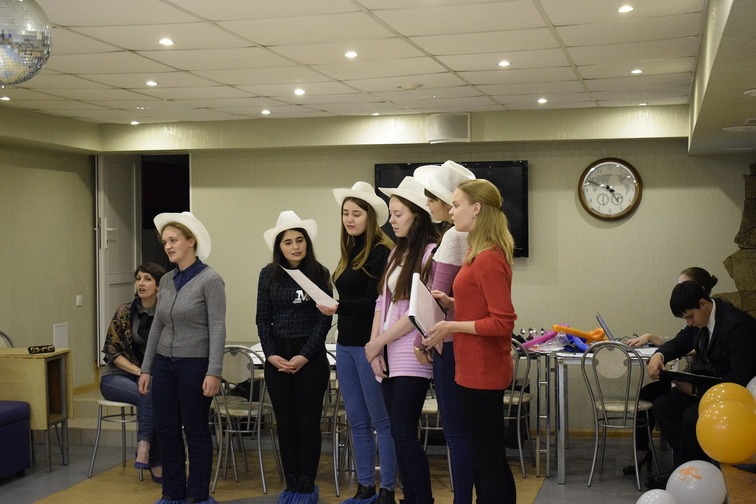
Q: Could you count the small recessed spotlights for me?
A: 13